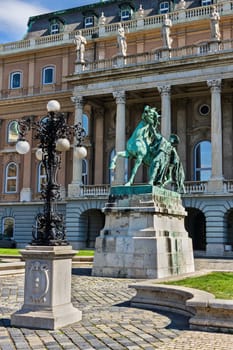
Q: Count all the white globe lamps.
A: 5